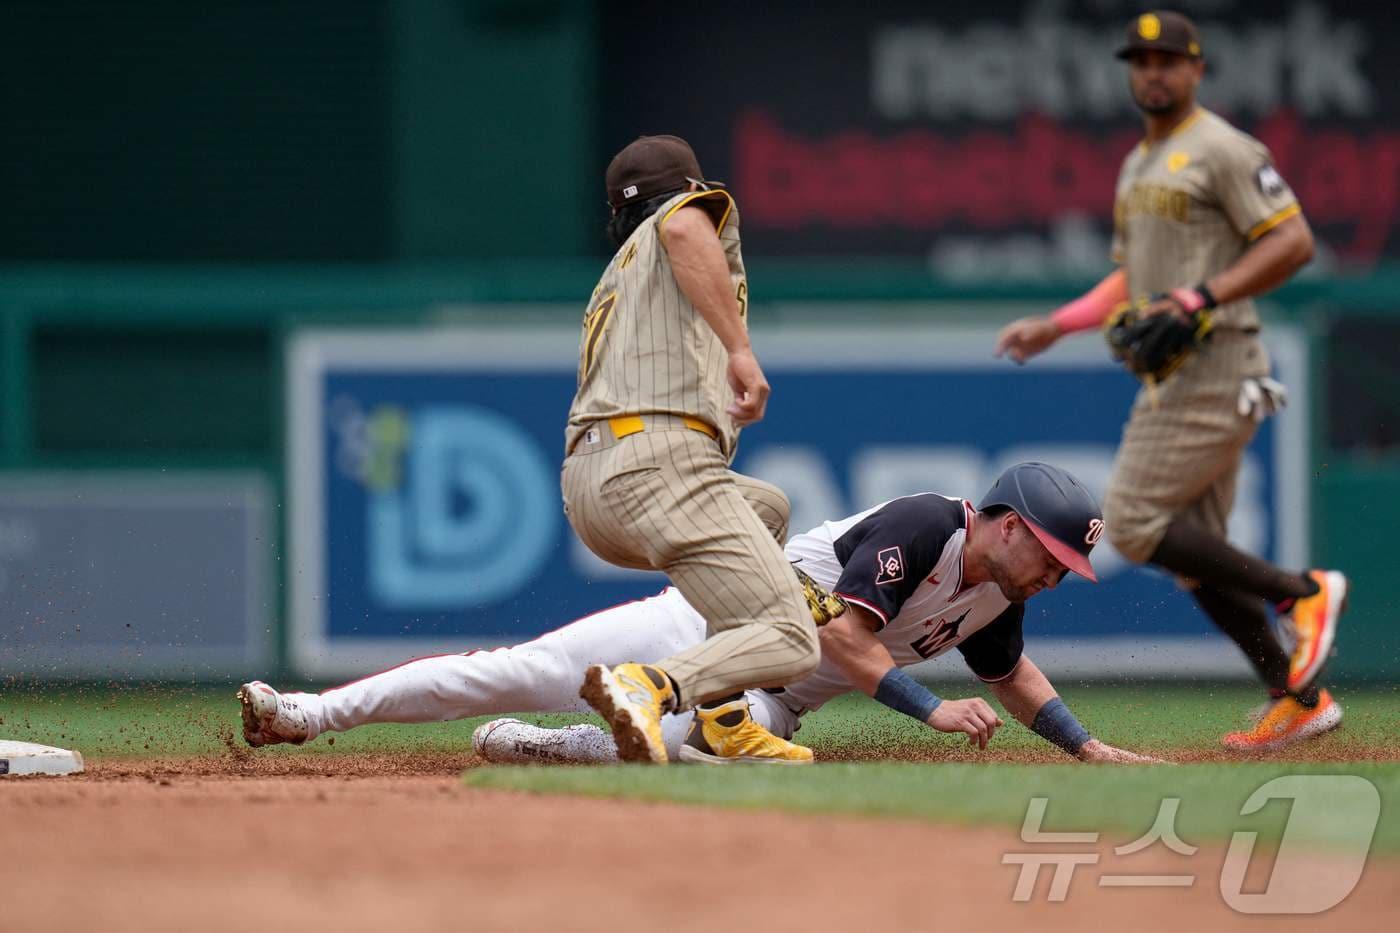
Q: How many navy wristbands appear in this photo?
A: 2